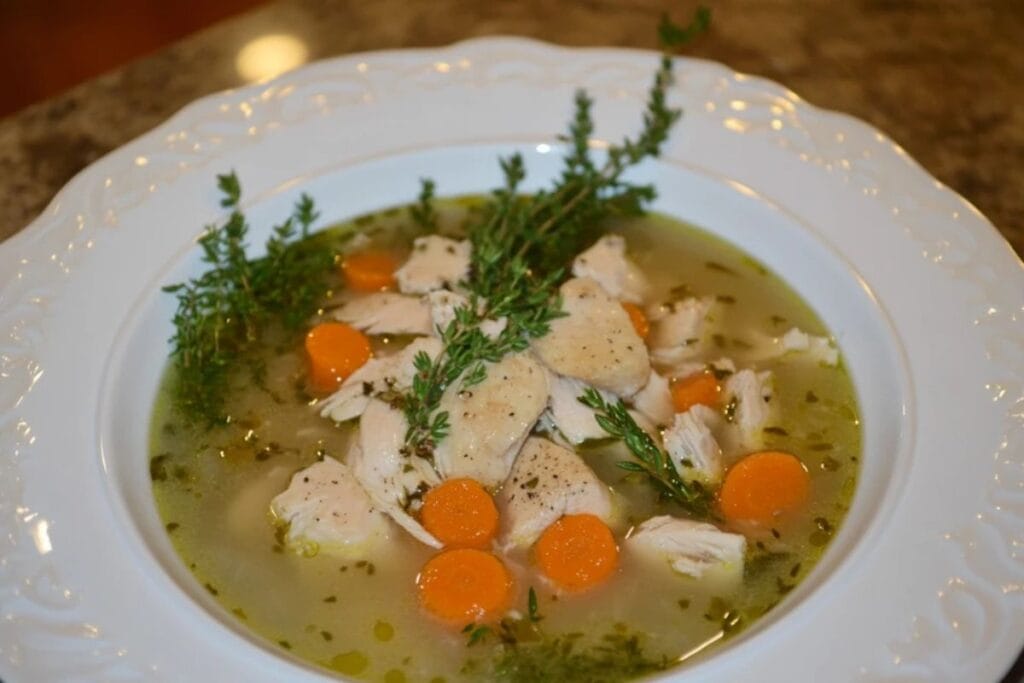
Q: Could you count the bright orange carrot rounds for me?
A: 8